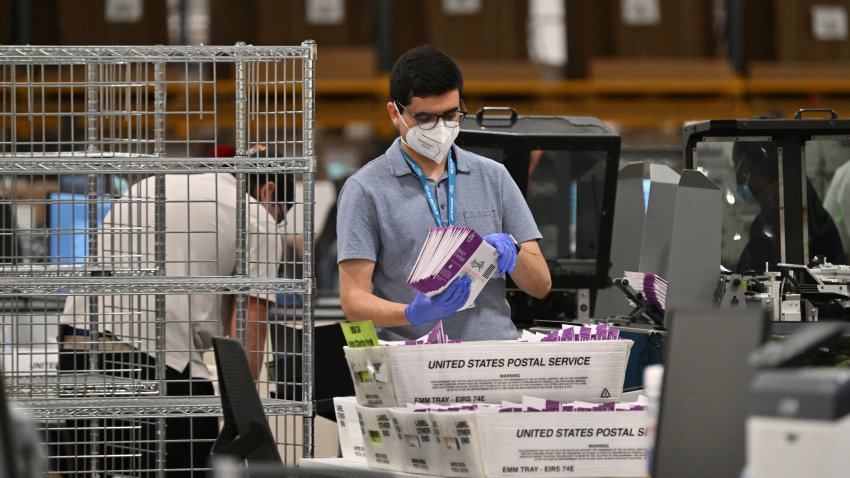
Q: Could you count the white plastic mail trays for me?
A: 5